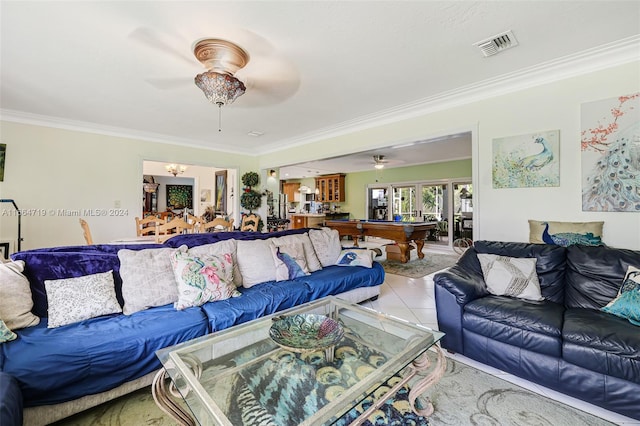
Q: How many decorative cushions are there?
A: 14